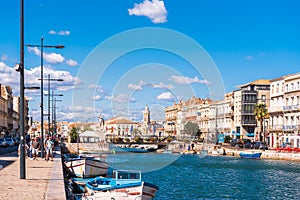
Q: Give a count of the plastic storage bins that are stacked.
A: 0